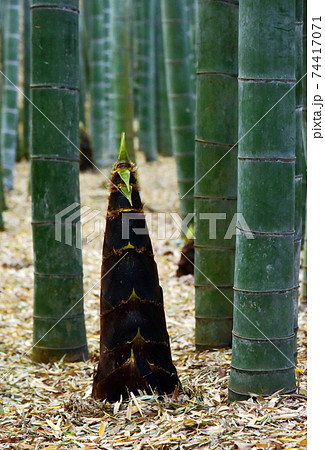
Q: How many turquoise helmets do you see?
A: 0